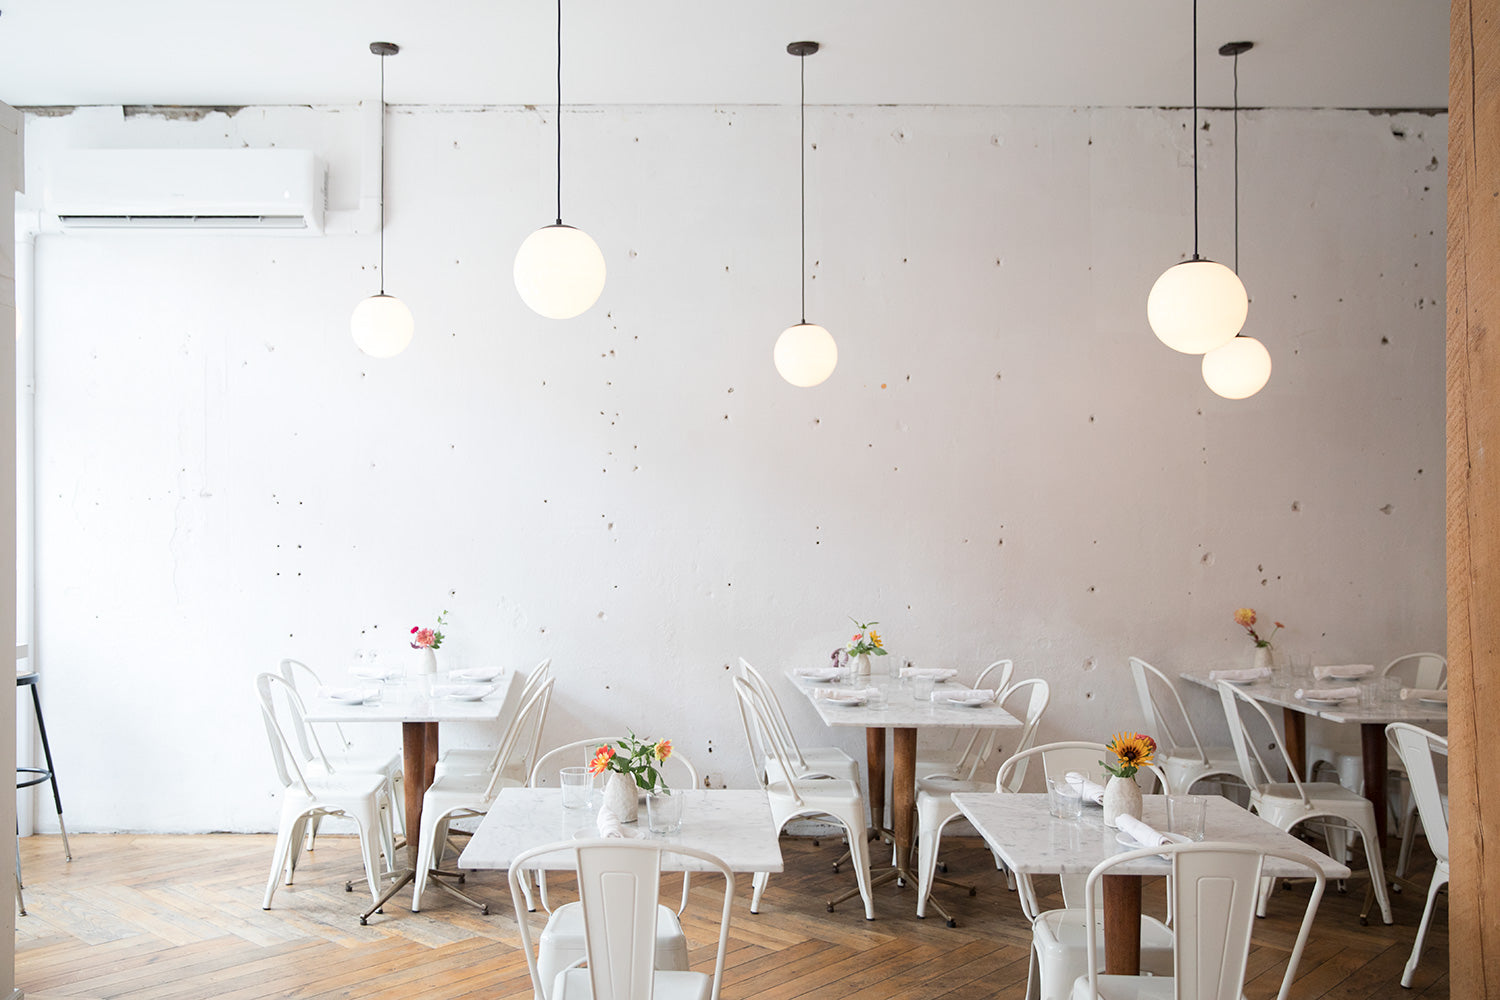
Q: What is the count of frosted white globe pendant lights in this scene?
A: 5